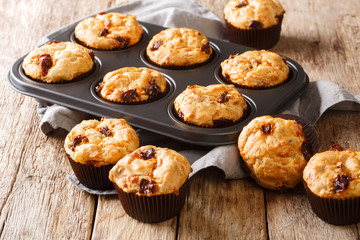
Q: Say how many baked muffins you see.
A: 11